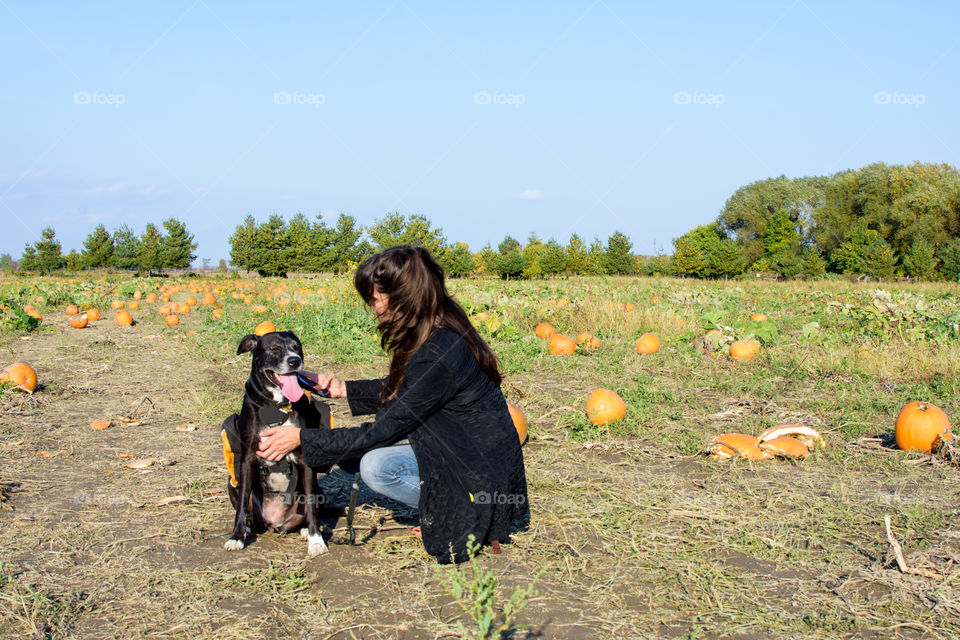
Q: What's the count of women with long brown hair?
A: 1